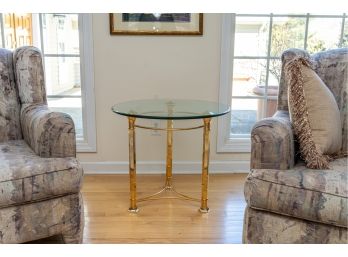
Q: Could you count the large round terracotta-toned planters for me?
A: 1